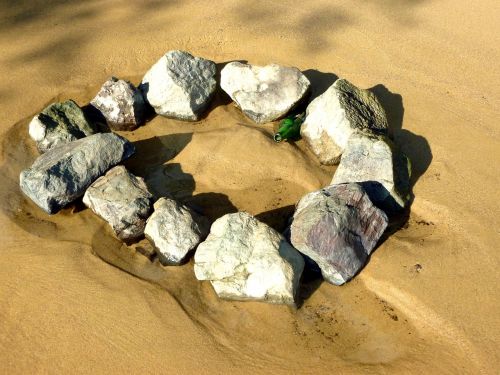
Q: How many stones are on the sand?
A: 11